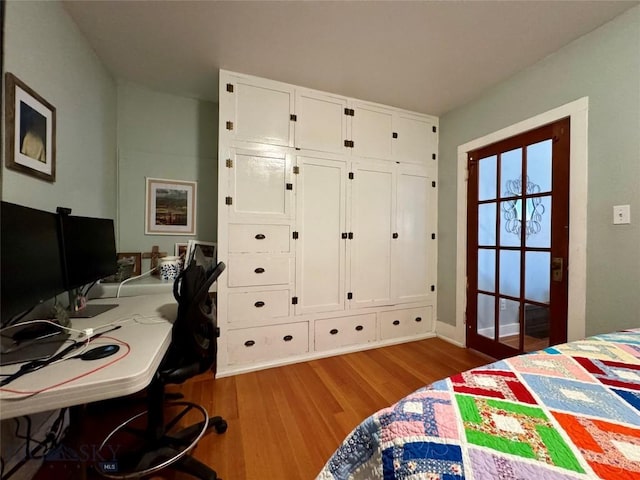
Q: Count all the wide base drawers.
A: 3